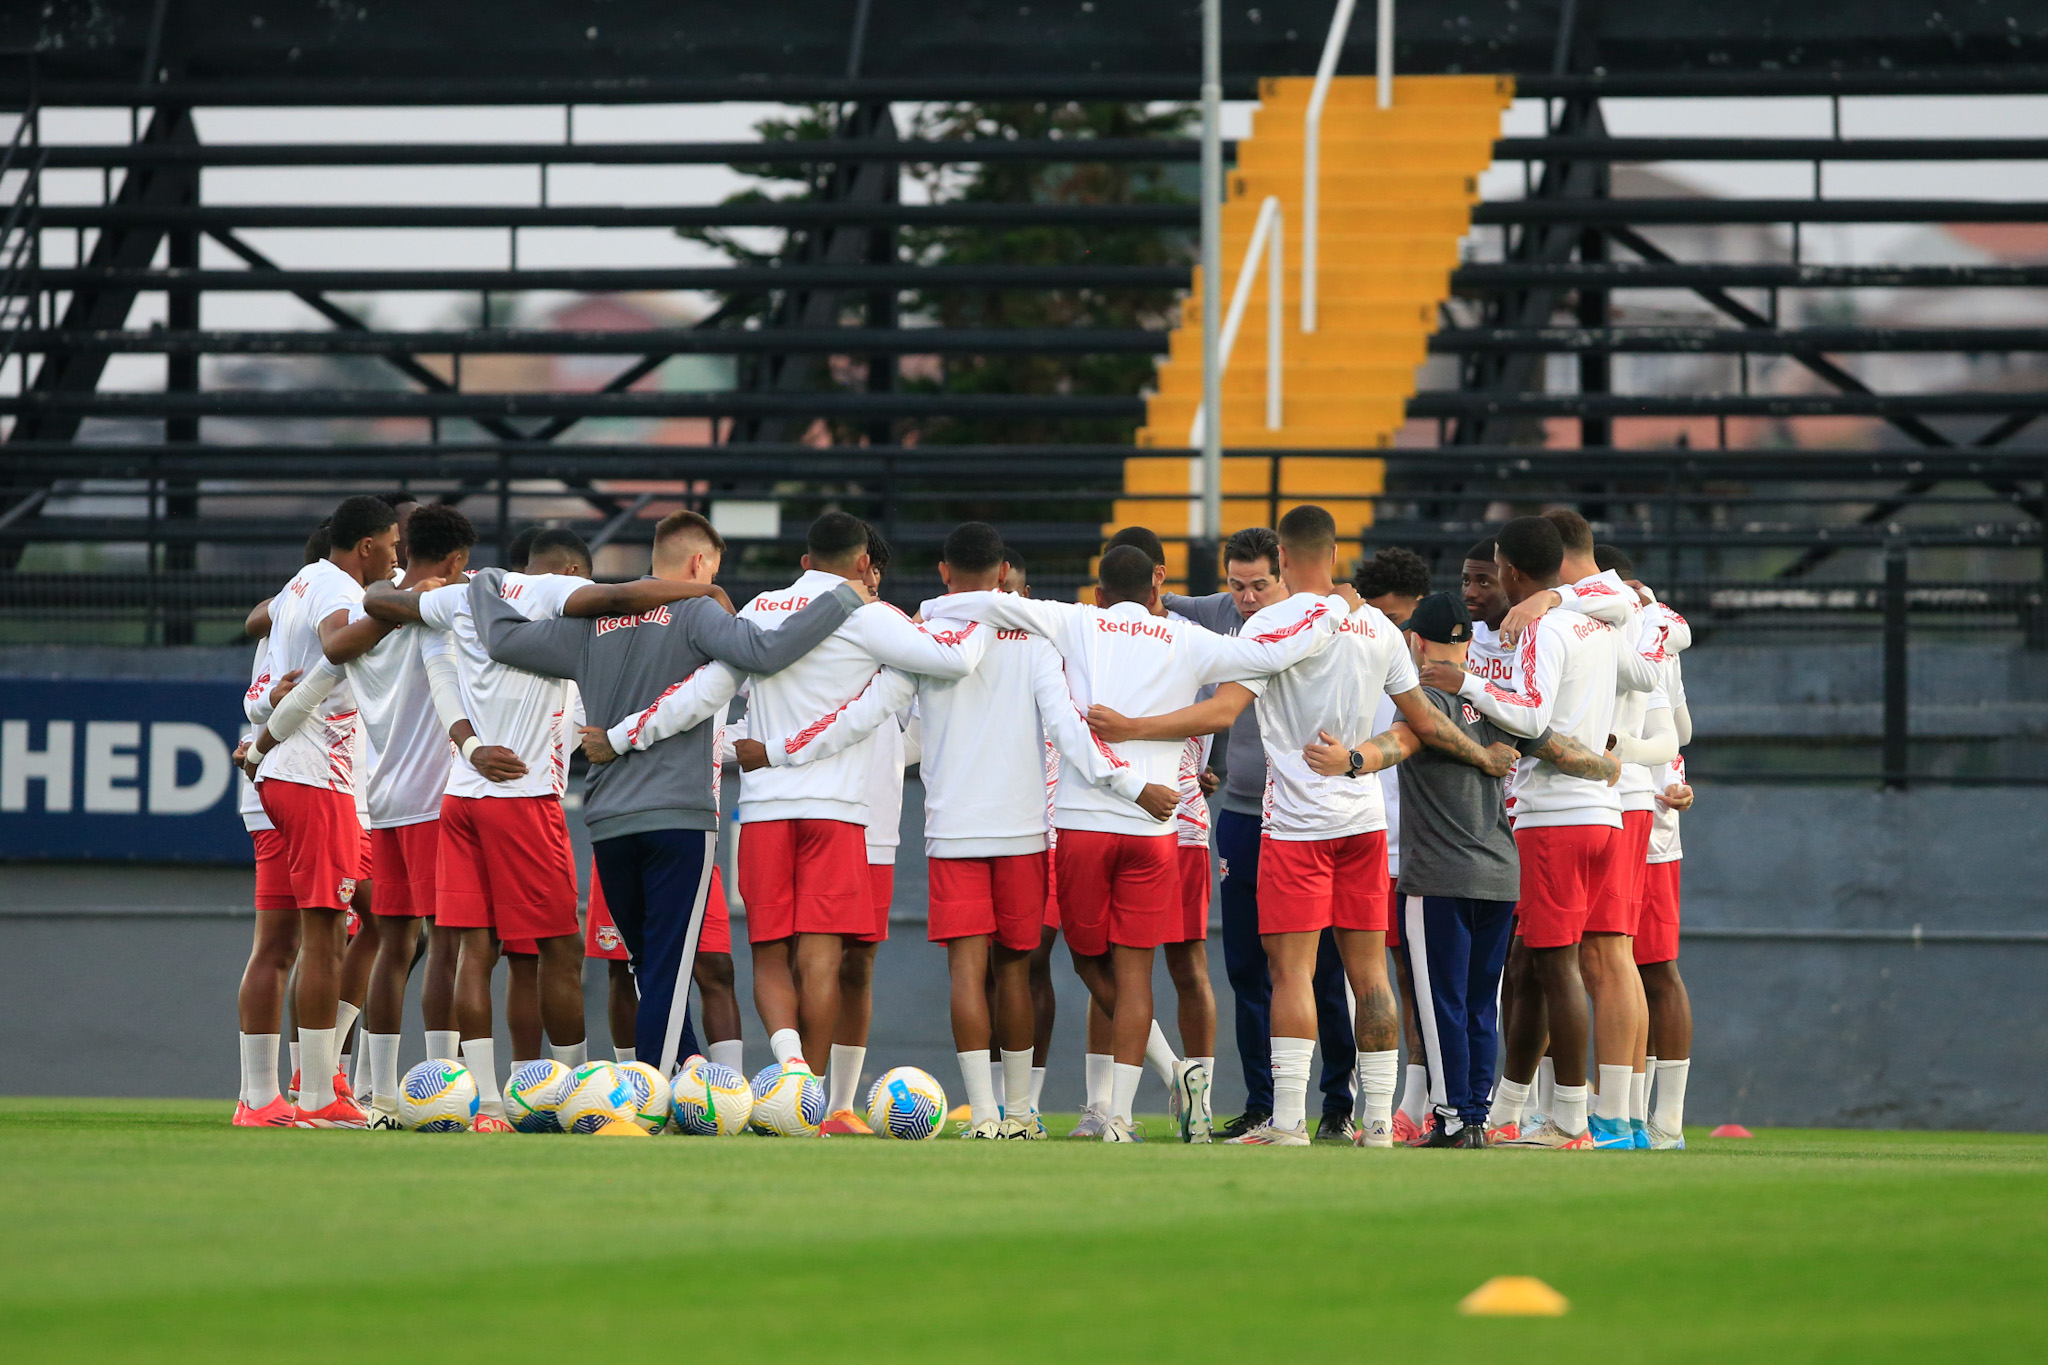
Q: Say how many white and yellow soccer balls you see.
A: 7